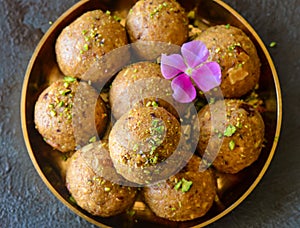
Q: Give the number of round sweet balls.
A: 9